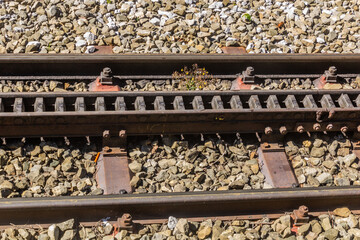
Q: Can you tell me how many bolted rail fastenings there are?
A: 5